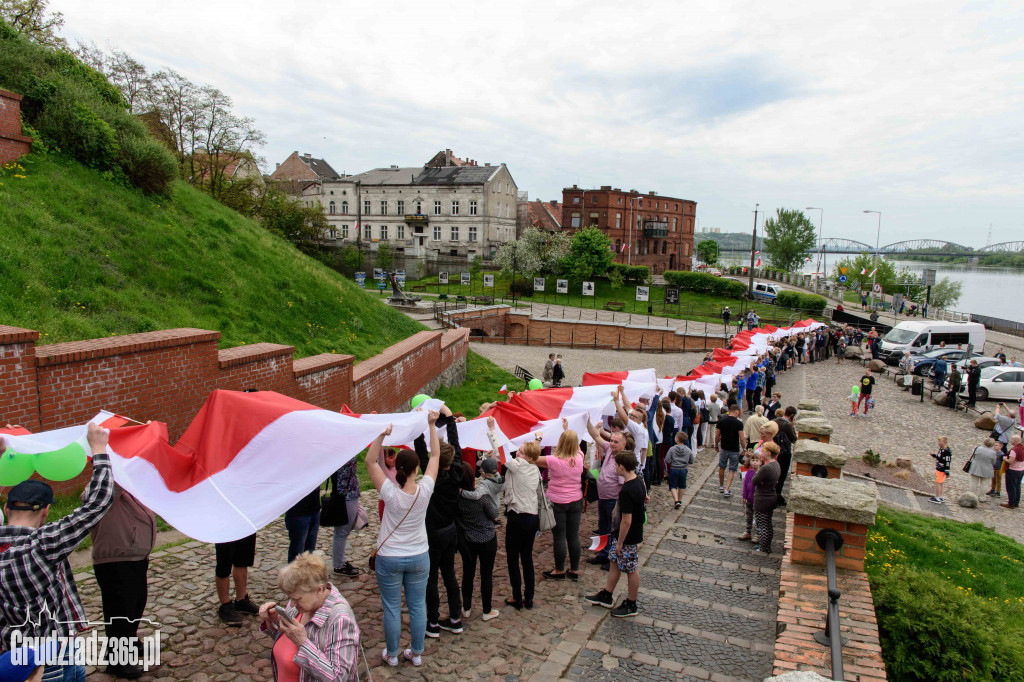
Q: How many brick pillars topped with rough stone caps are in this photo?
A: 5